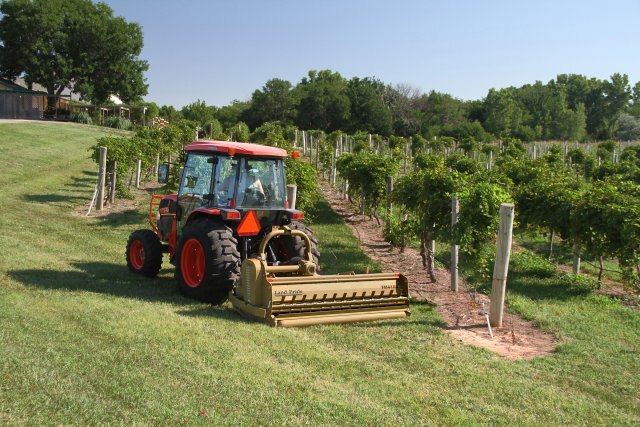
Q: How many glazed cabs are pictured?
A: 1